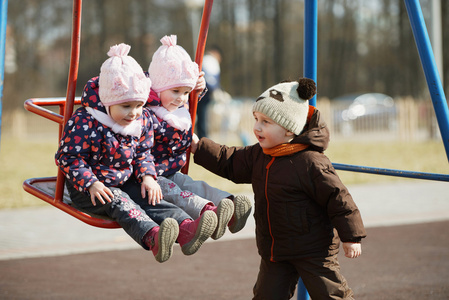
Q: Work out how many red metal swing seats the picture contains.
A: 1